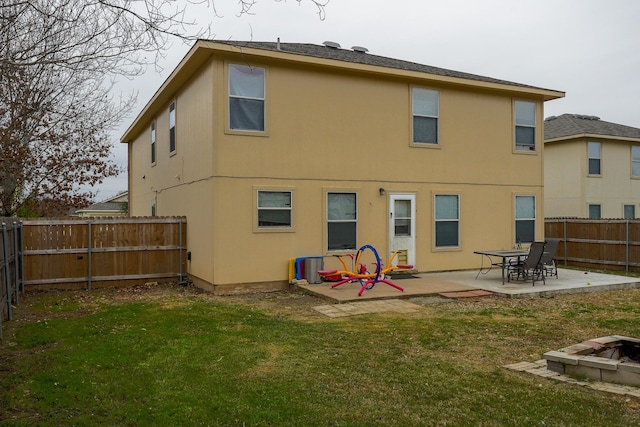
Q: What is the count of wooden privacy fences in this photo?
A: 2